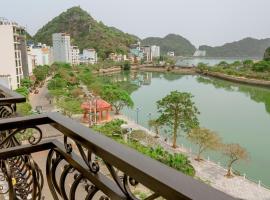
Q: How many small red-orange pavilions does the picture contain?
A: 1